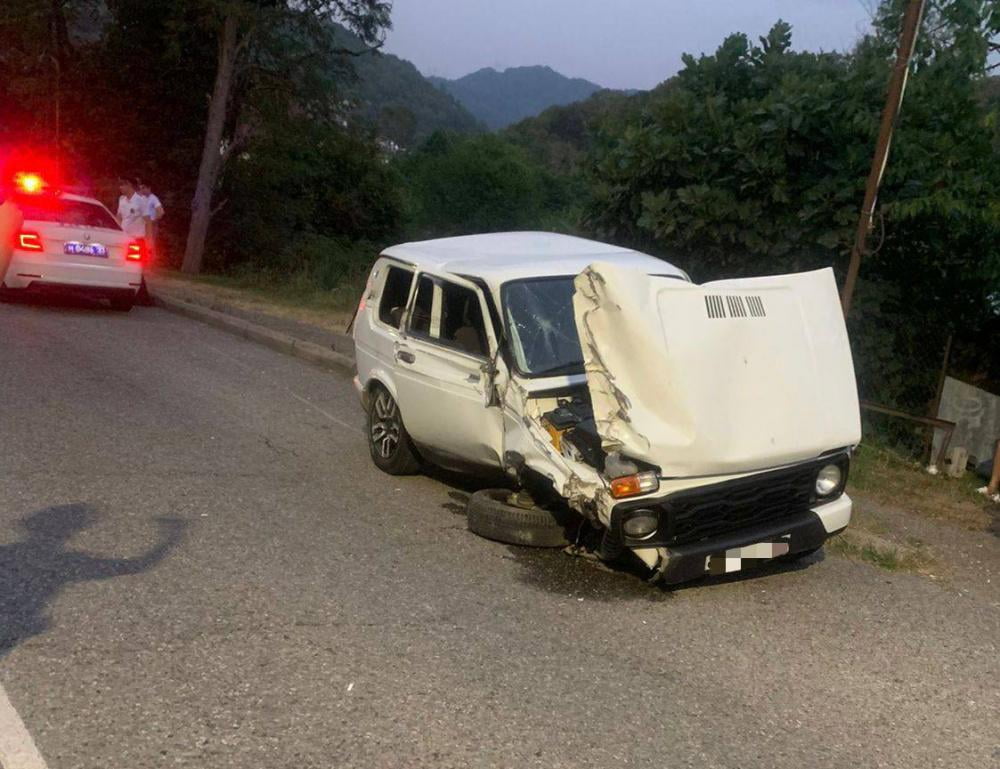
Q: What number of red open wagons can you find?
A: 0